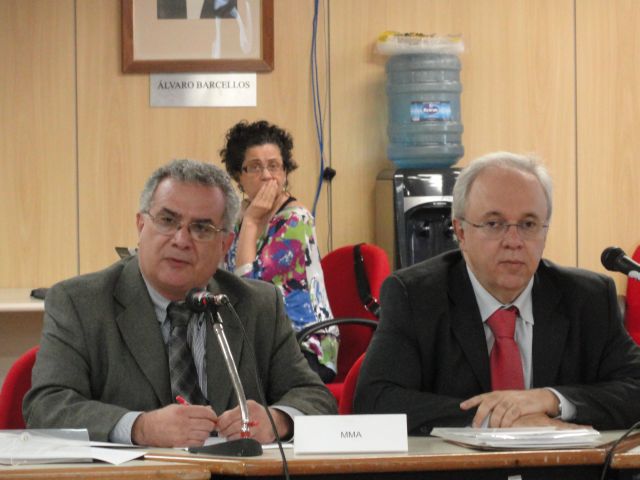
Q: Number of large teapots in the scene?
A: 0